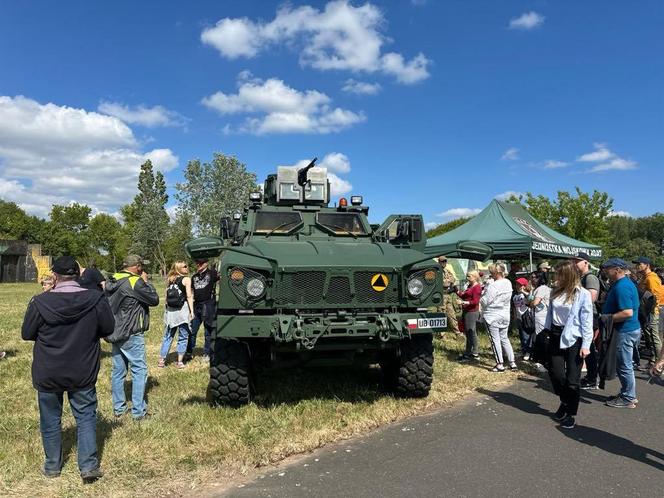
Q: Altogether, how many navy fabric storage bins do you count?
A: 0